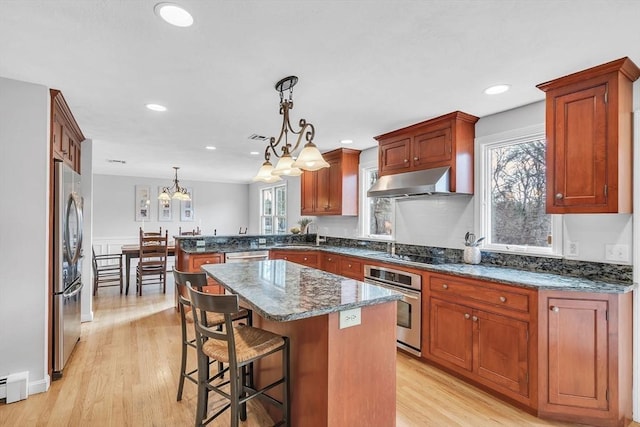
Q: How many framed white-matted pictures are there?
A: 3